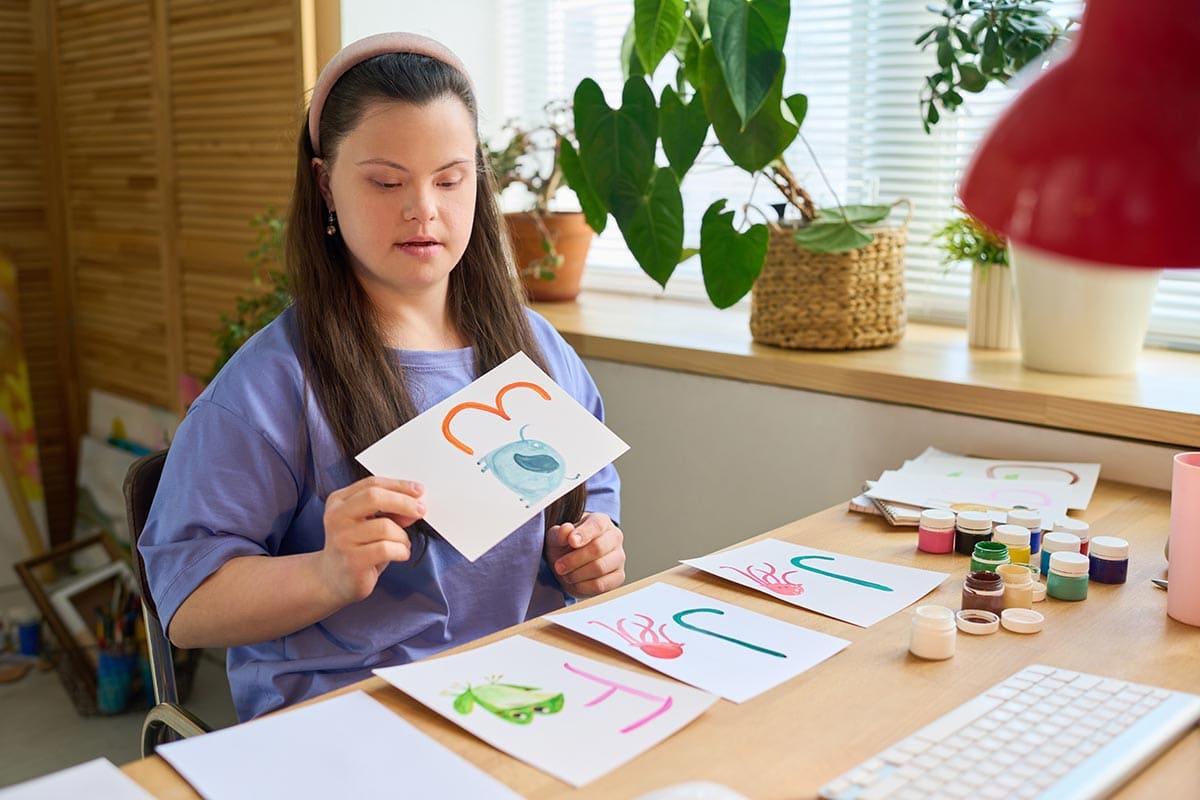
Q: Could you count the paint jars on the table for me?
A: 12